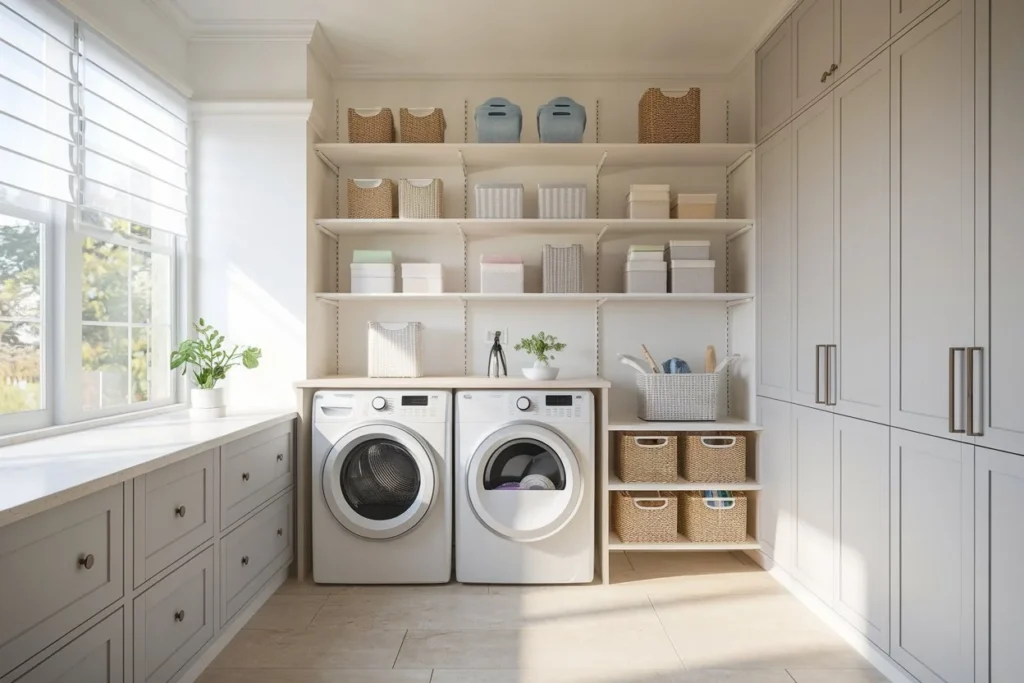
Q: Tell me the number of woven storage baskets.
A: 12